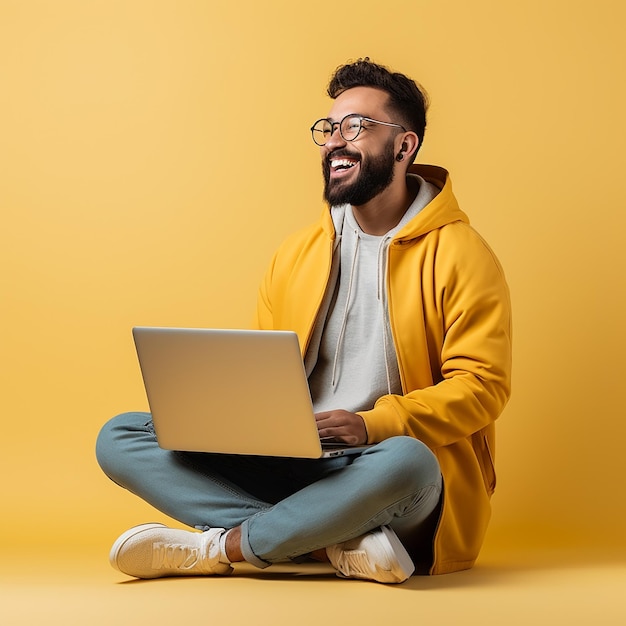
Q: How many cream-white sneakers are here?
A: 2